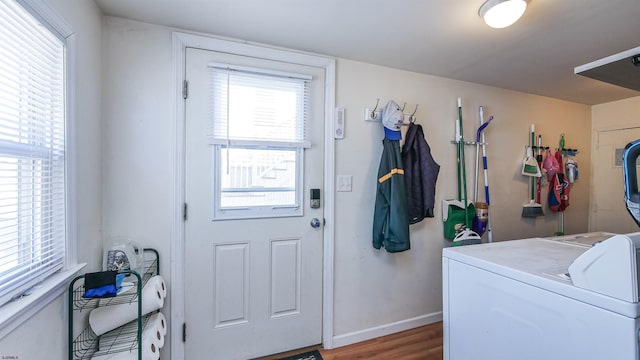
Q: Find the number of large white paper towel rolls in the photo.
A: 5